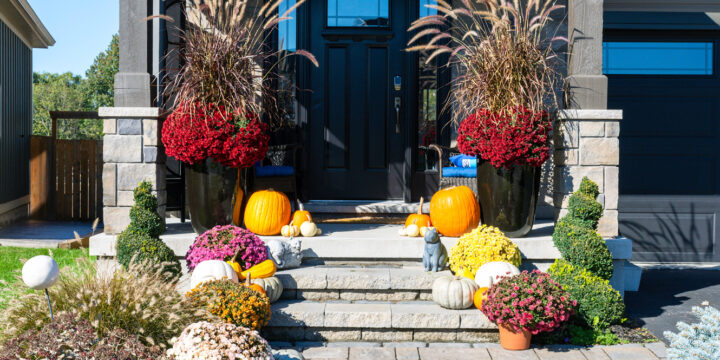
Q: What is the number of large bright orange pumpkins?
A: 2